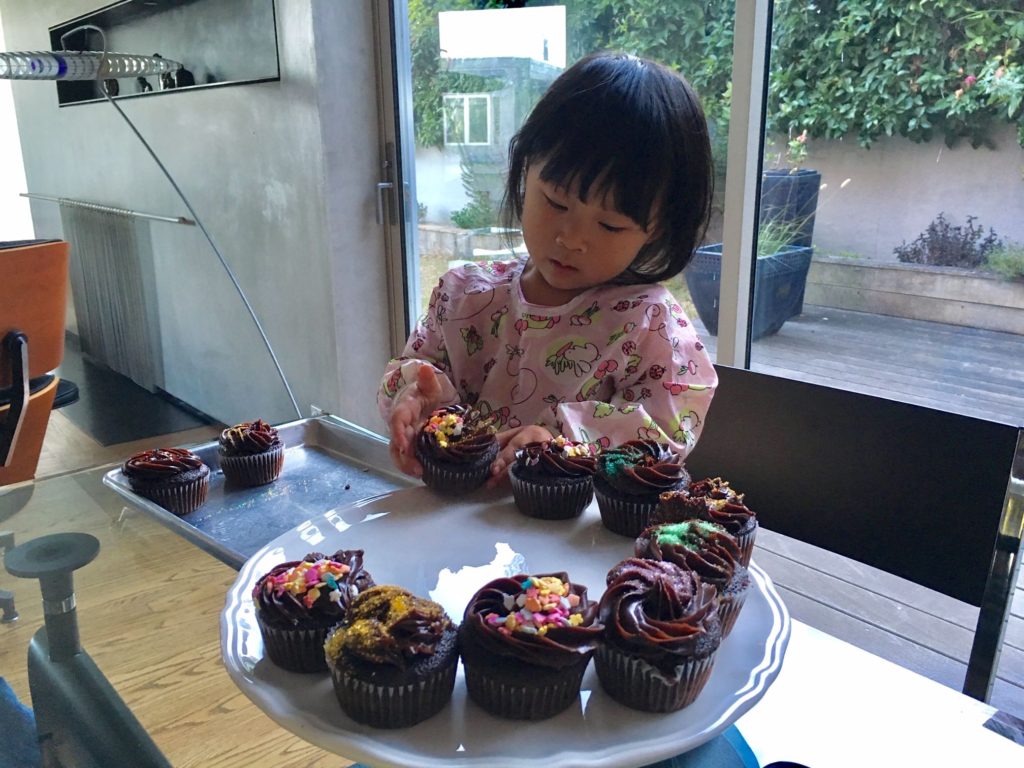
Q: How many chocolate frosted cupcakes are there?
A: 11